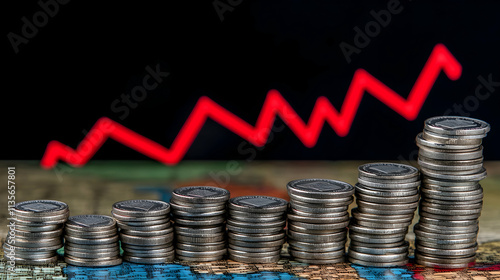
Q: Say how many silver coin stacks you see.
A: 8